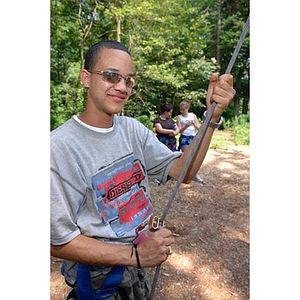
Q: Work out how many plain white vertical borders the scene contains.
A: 2